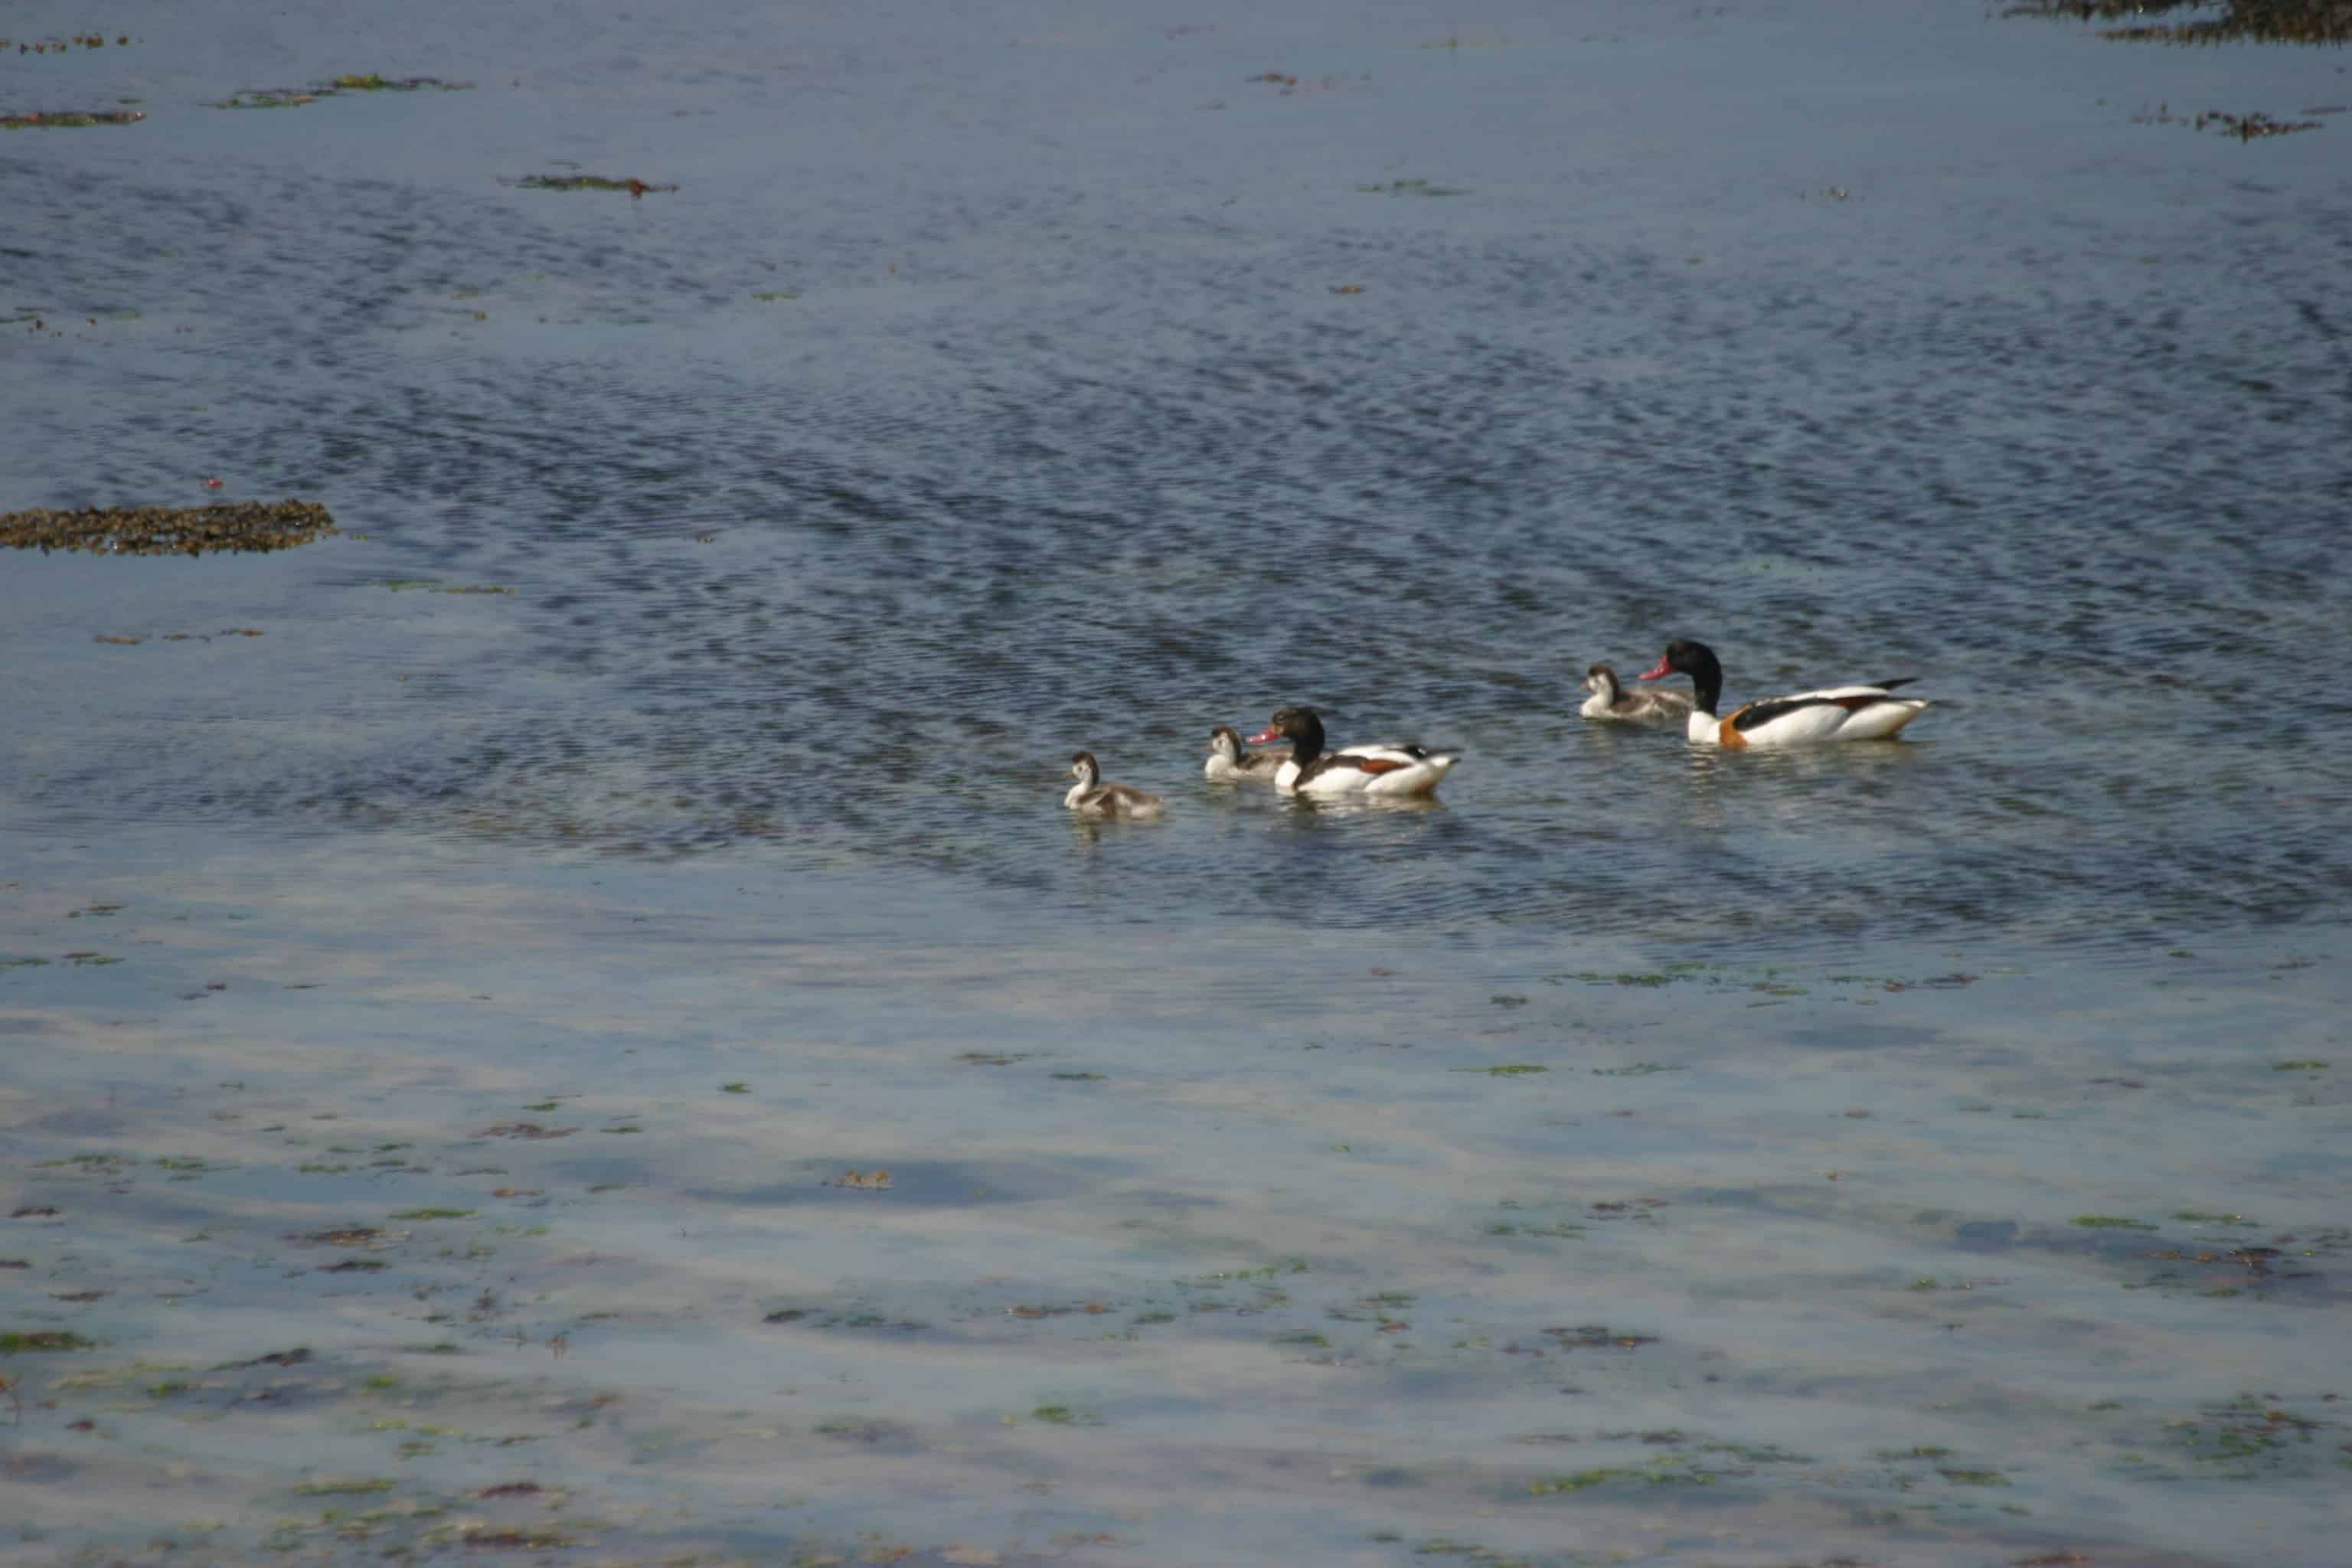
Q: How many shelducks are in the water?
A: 5